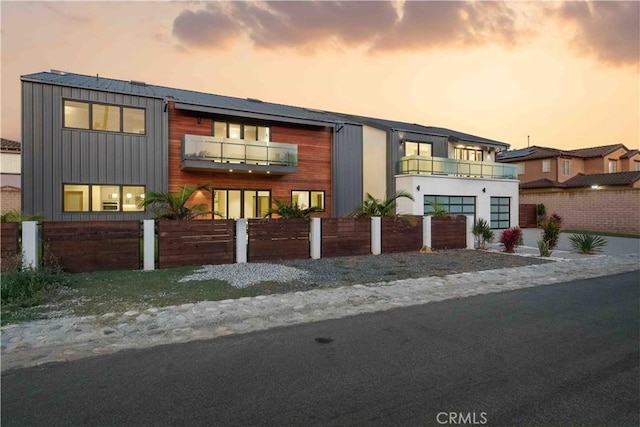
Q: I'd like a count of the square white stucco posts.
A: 7